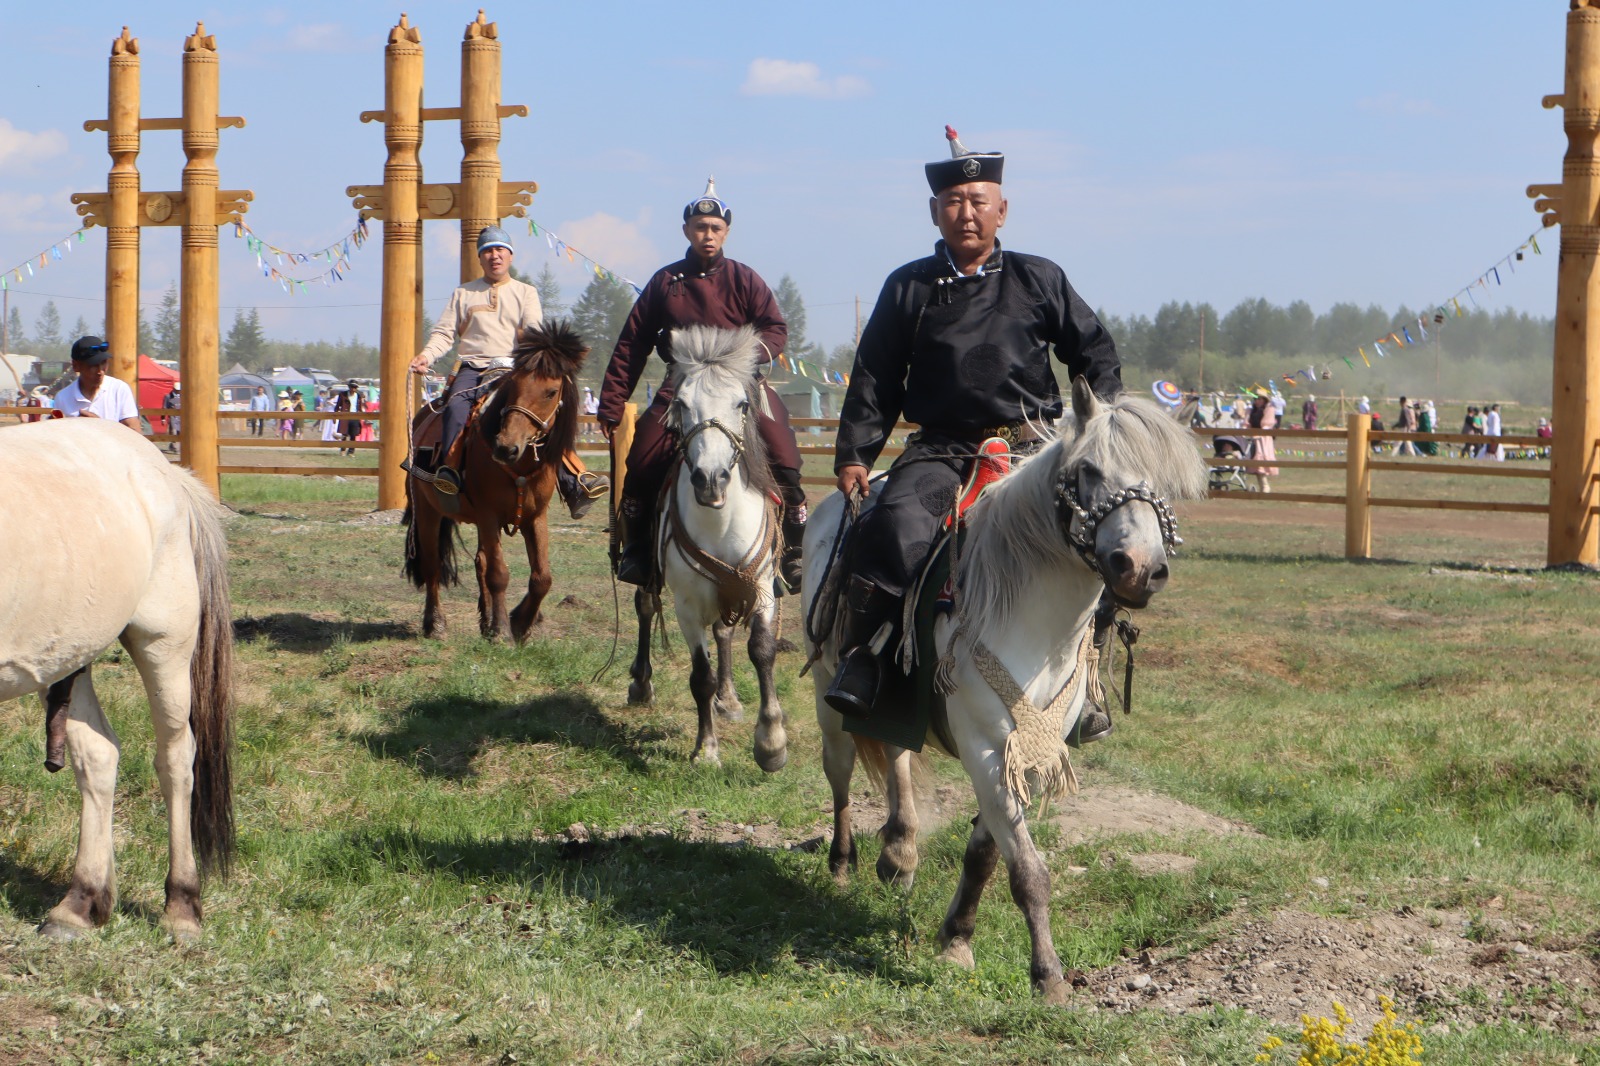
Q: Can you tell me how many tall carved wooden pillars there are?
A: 5